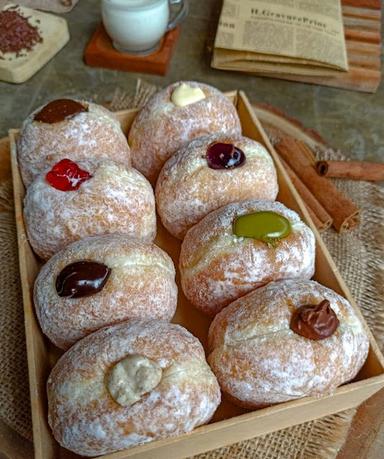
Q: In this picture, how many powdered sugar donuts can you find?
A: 8